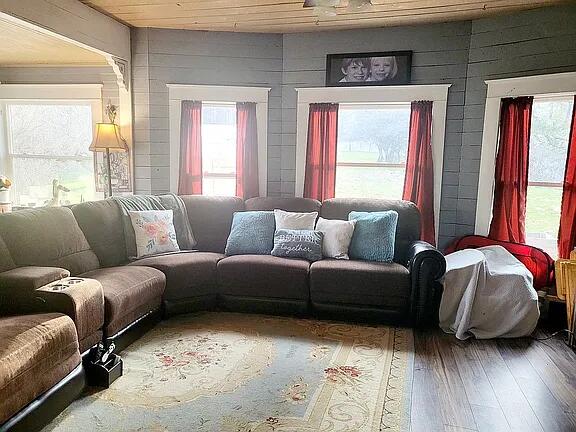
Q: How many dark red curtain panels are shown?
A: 6